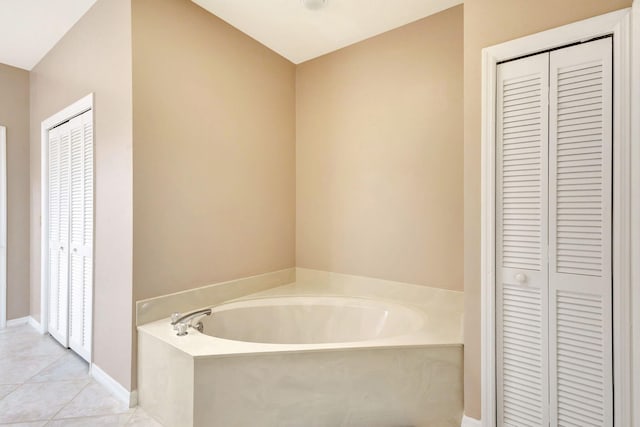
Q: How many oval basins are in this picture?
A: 1